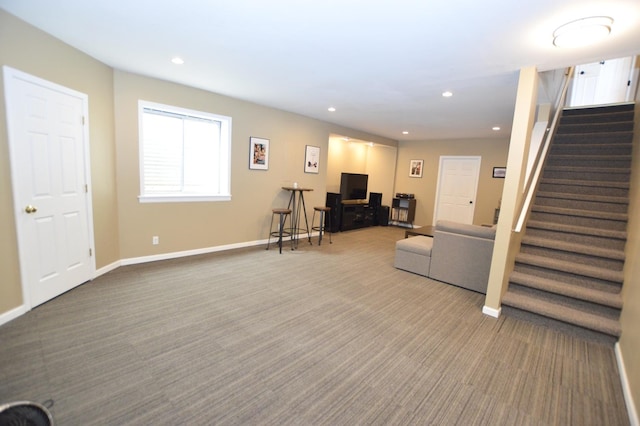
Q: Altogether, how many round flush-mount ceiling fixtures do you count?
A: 1